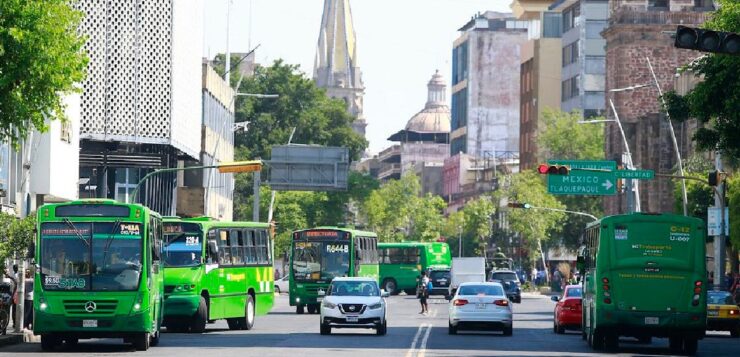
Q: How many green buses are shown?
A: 5